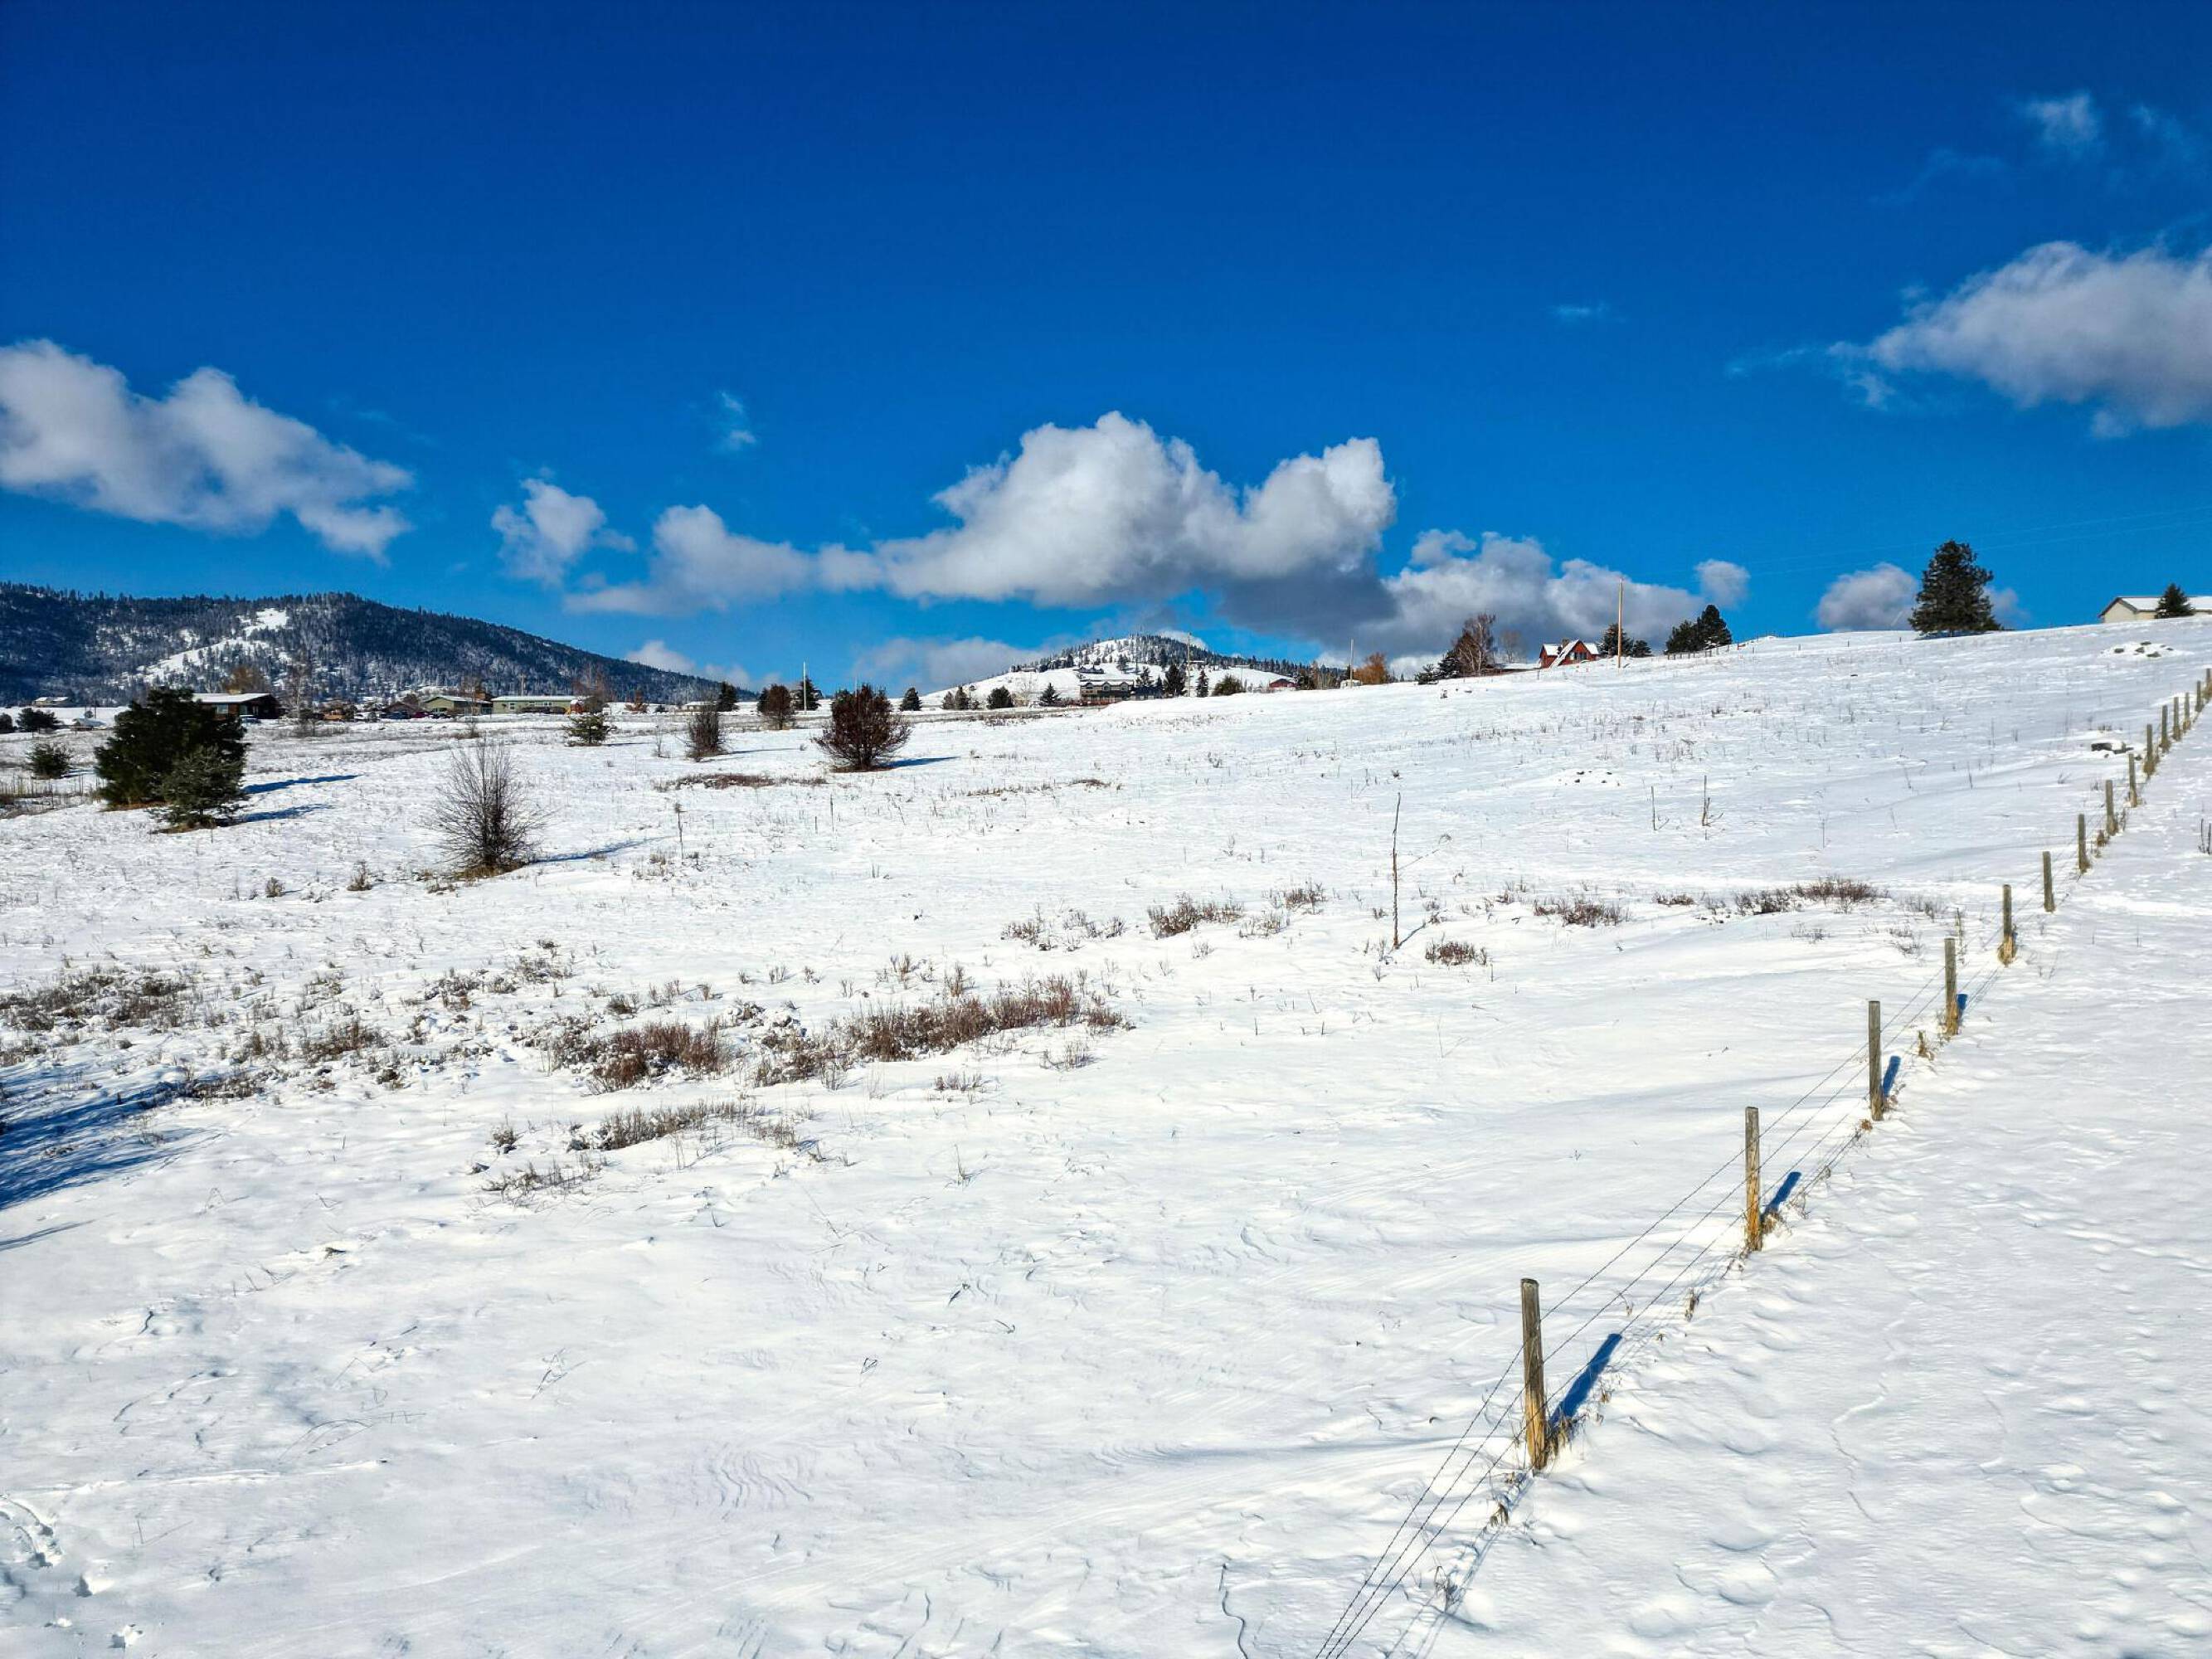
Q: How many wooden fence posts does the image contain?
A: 15